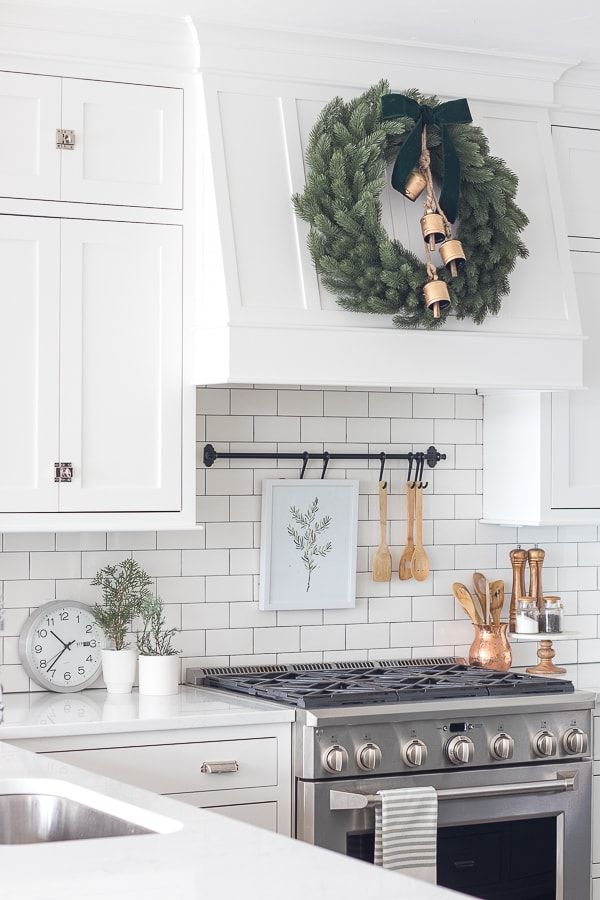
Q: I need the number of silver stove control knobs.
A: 7